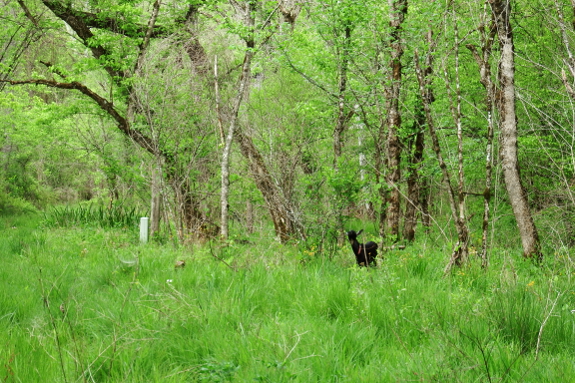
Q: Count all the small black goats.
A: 1